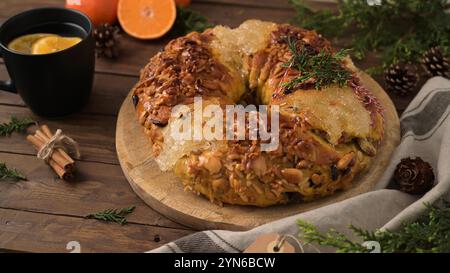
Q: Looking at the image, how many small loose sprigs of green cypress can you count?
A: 3